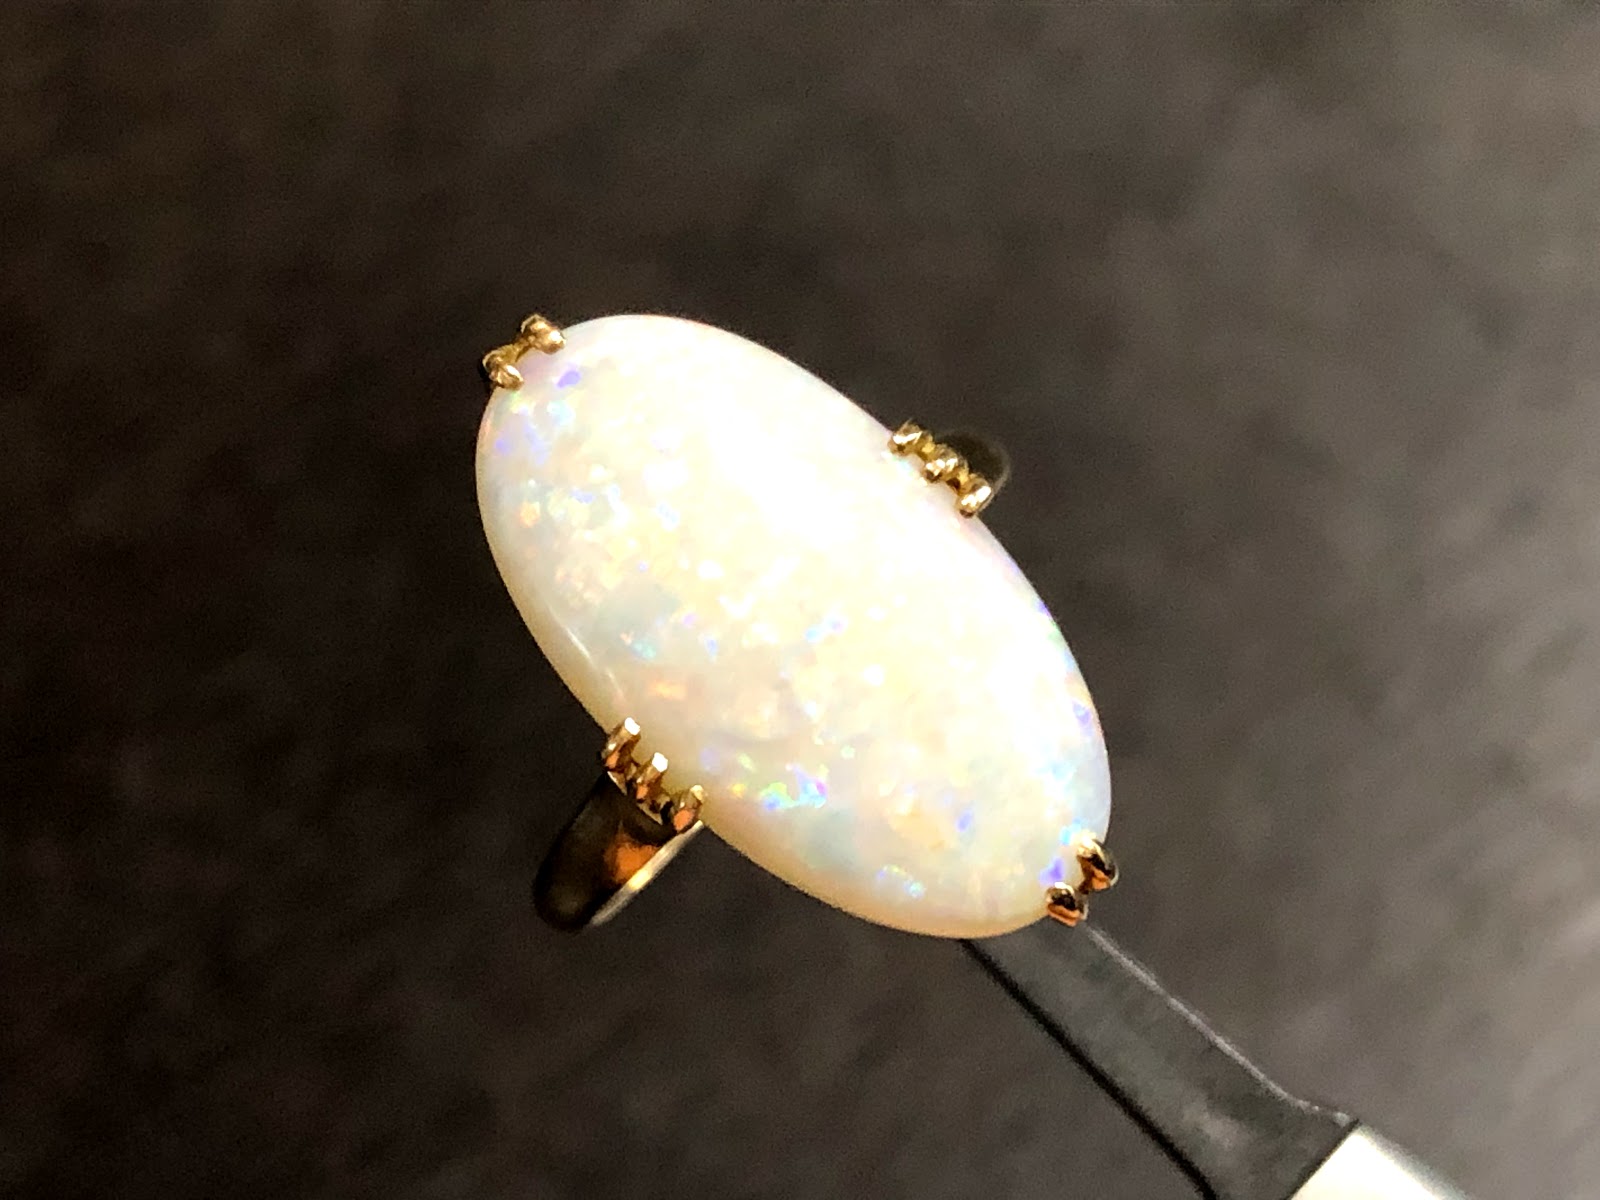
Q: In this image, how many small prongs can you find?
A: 10